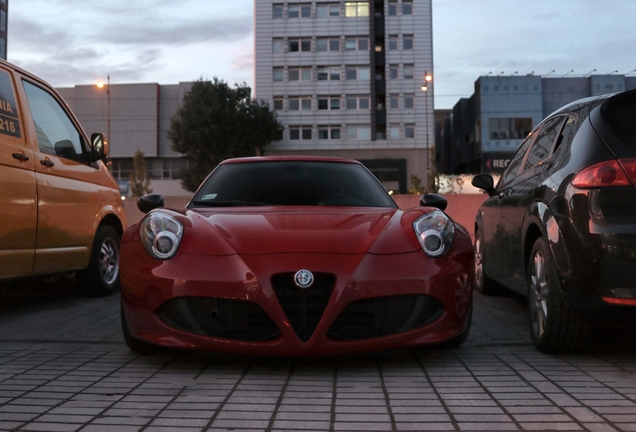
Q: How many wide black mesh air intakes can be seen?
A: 2